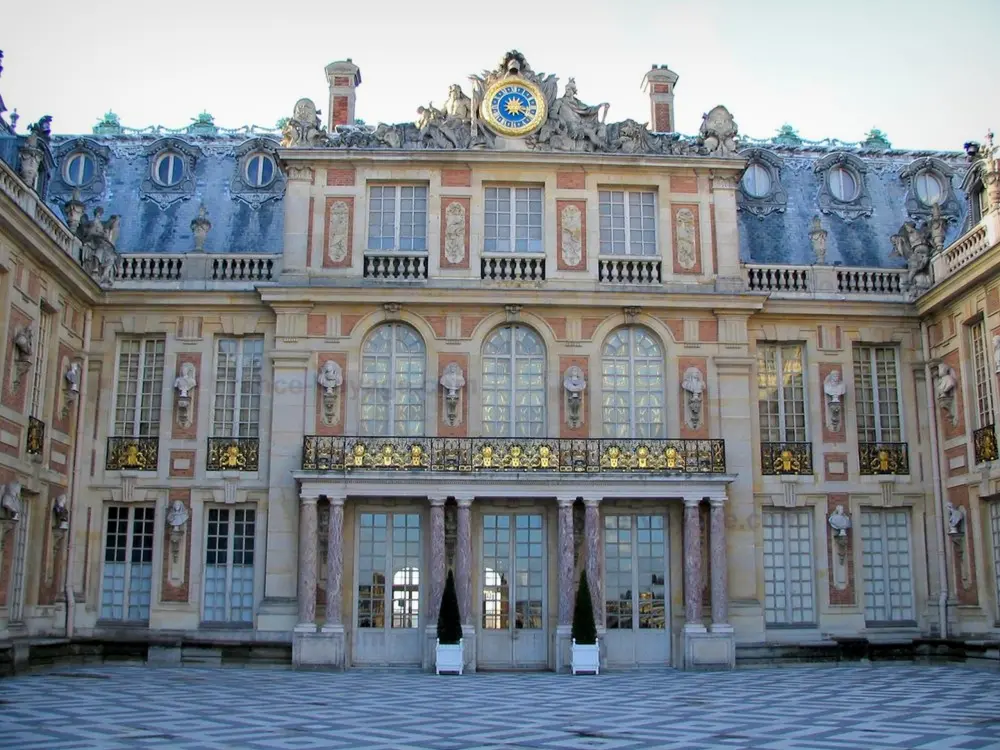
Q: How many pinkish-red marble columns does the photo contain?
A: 8